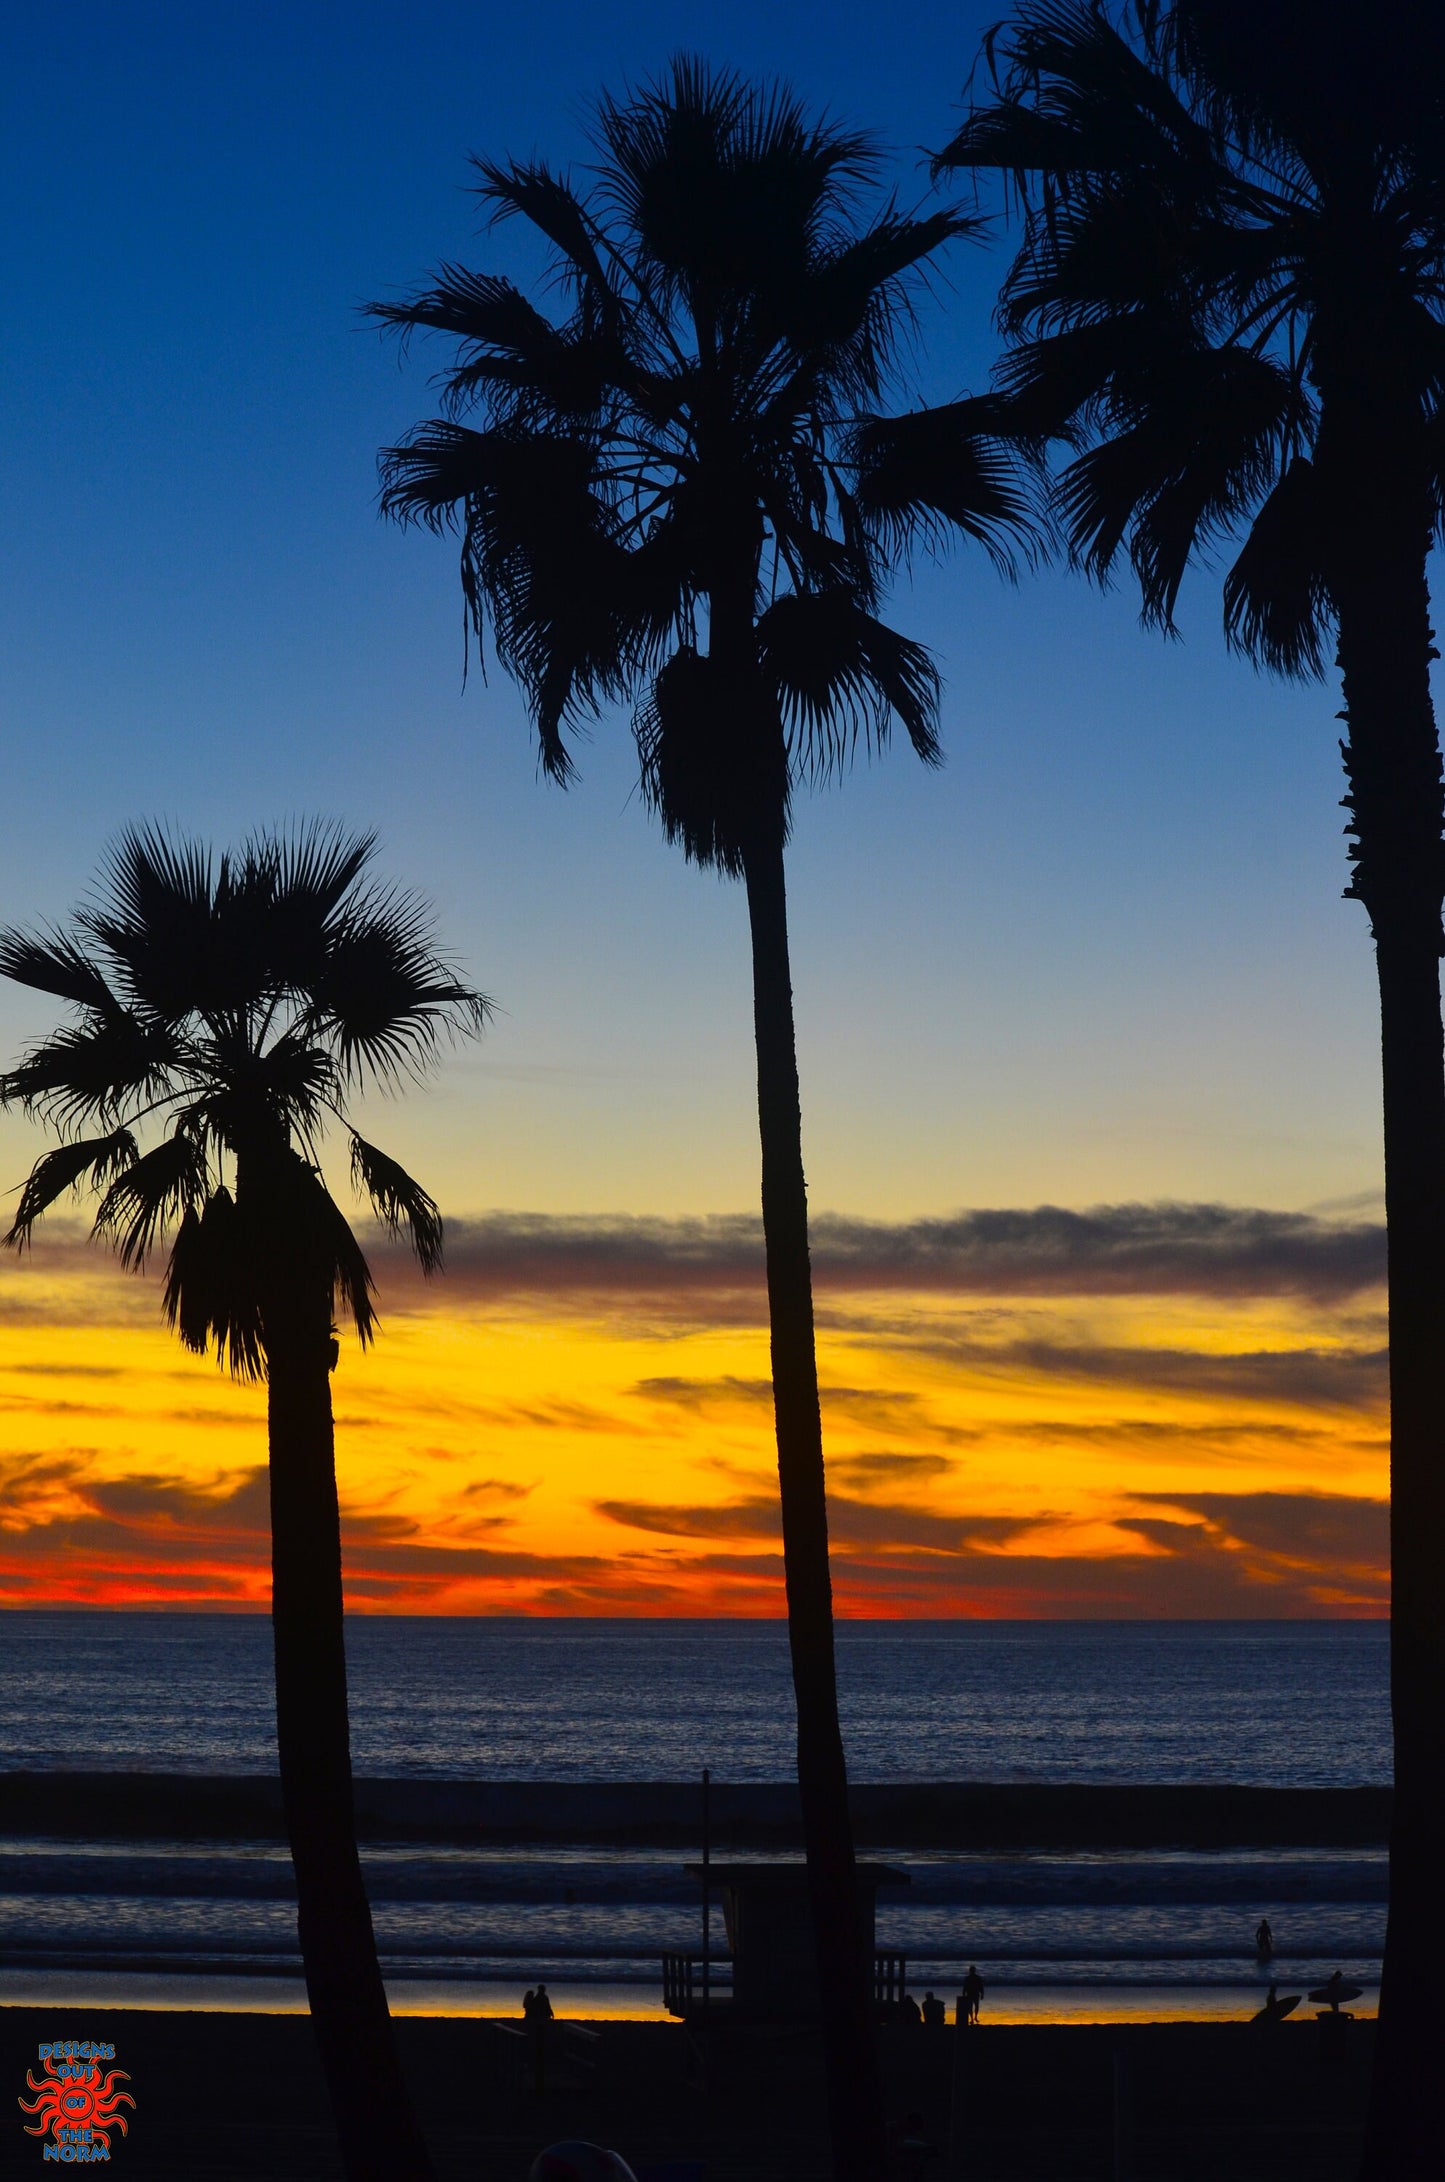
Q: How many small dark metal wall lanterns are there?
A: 0